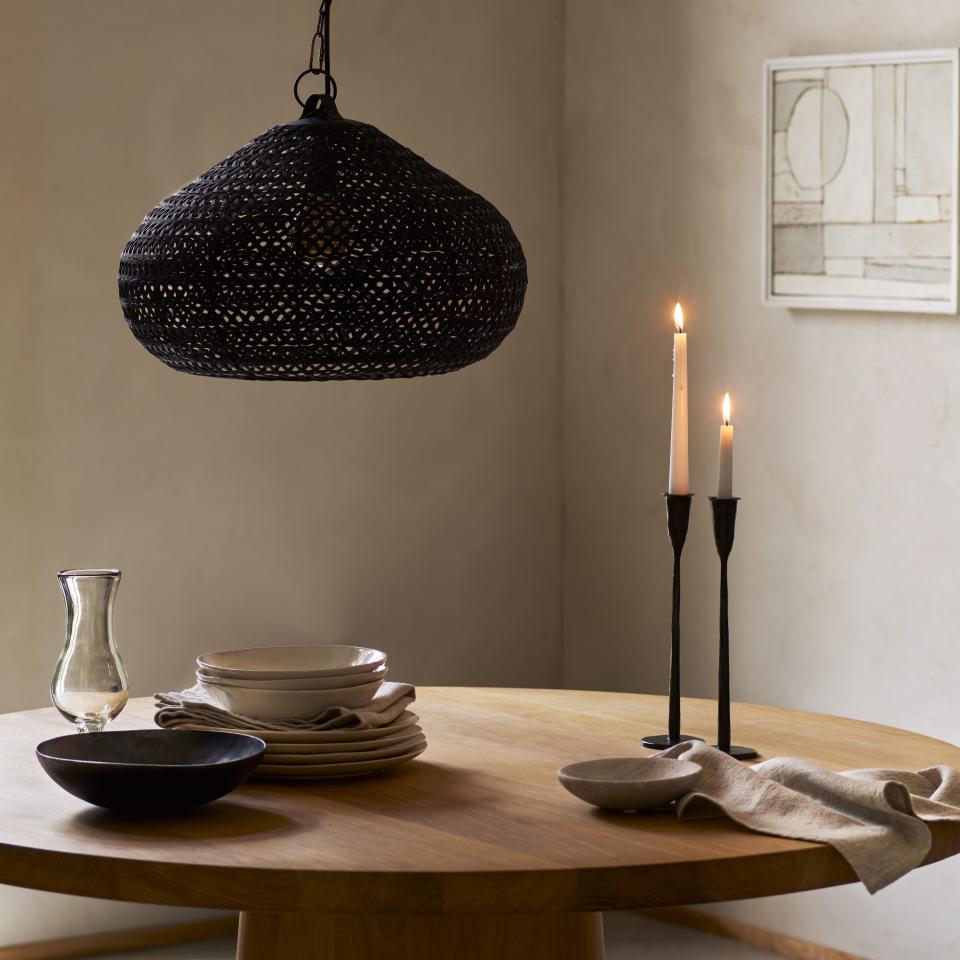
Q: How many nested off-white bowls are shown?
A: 3